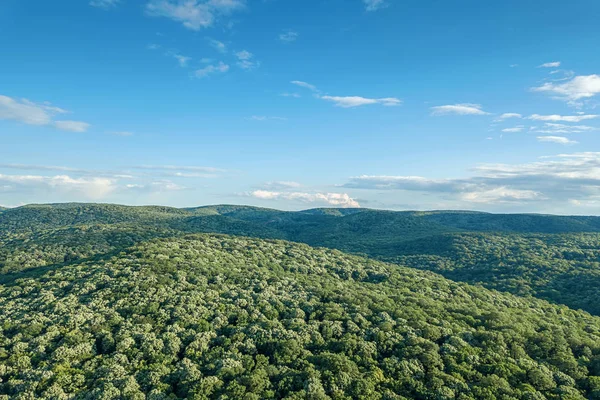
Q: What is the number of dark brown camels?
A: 0